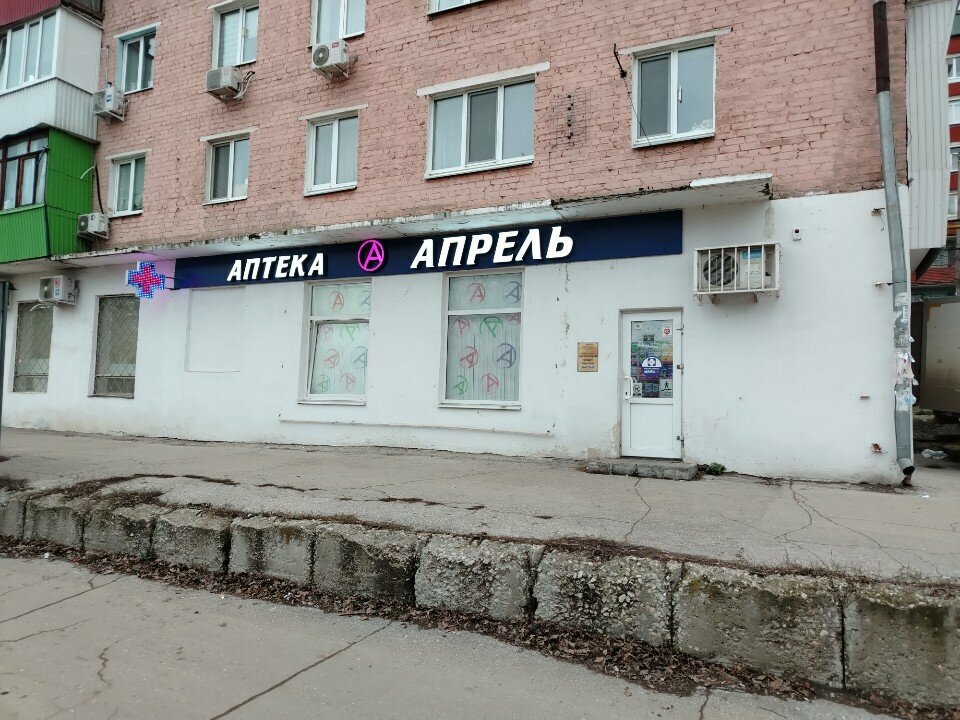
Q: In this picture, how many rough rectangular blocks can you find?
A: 10